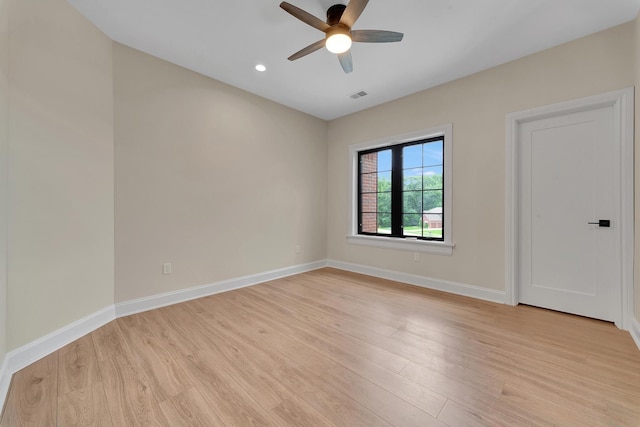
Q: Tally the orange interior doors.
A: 0